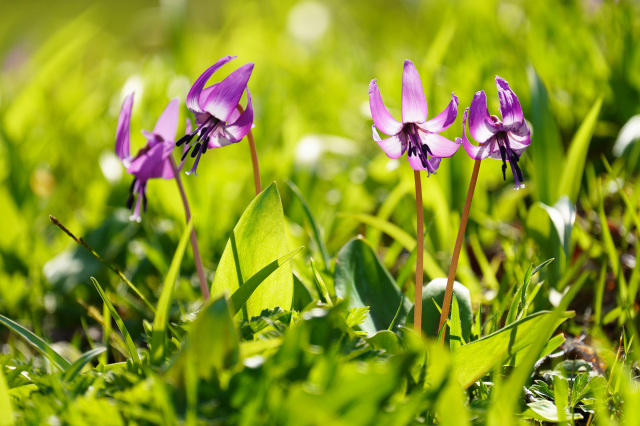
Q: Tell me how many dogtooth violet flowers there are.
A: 4